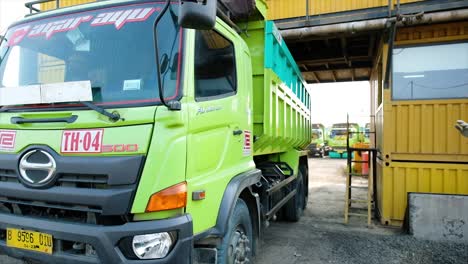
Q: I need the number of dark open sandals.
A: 0